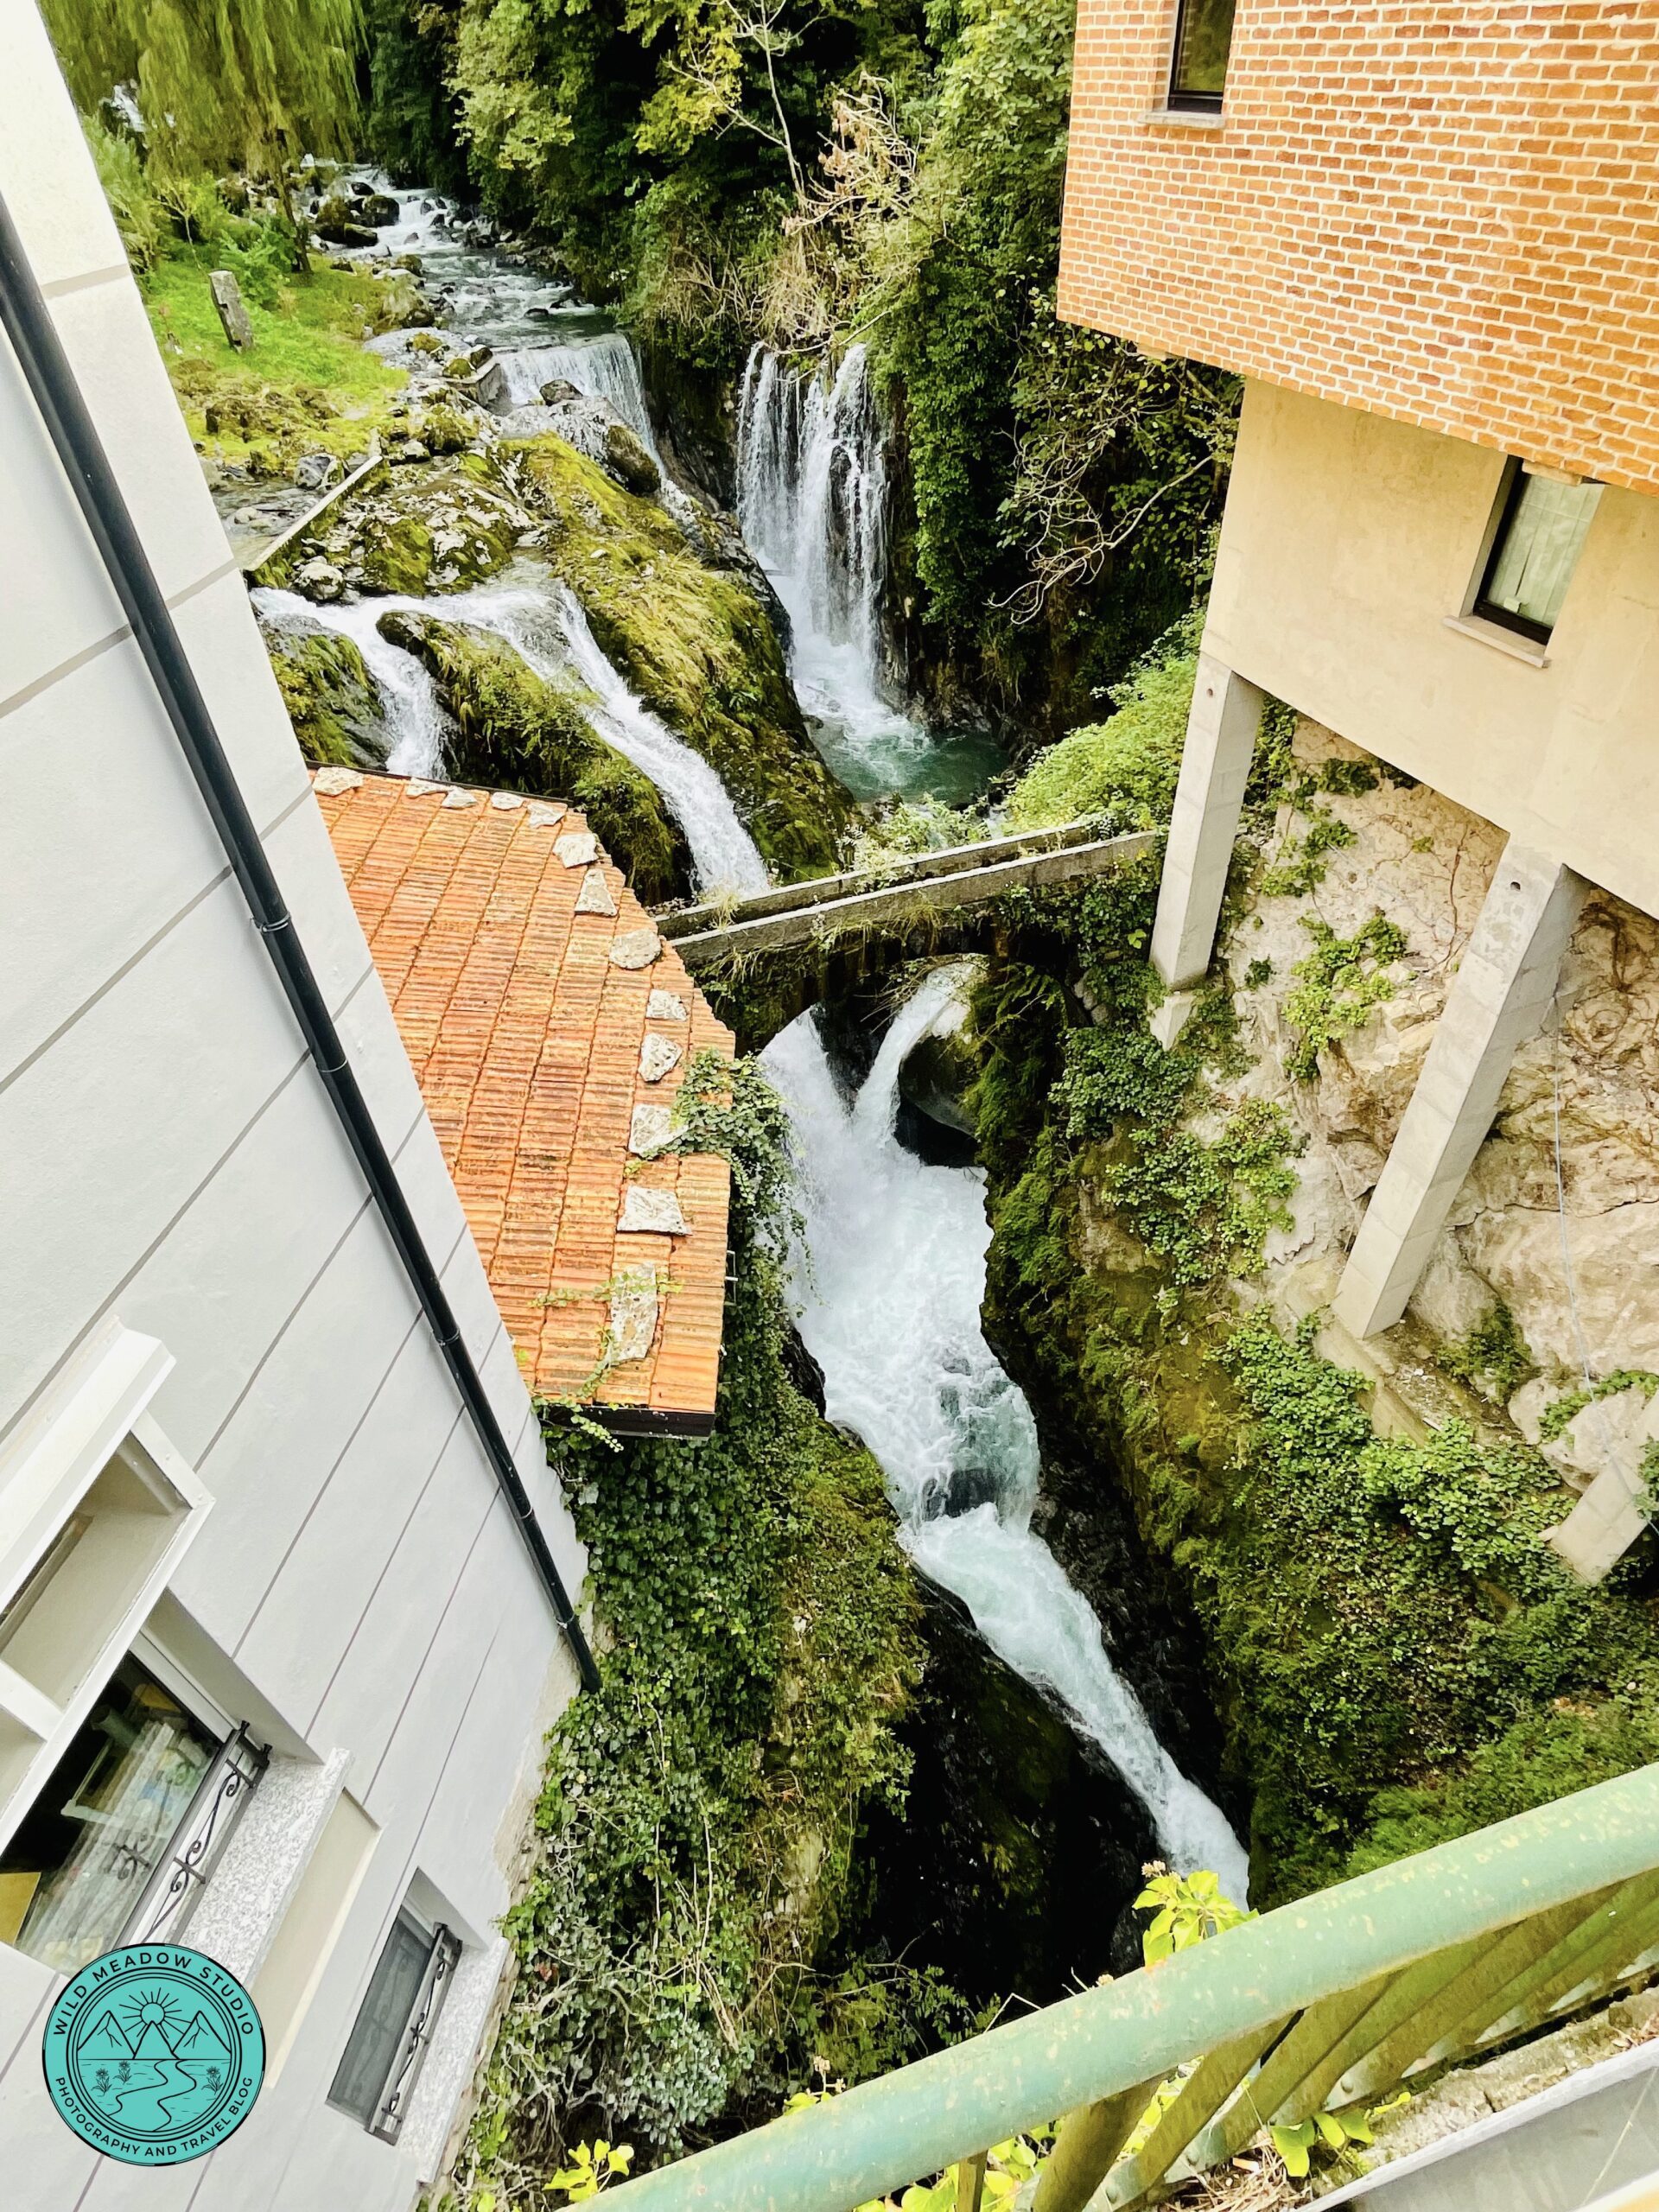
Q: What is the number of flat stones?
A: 13